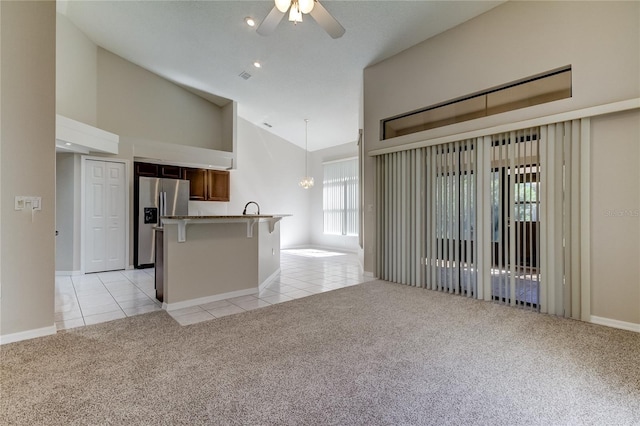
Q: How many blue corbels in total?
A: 0